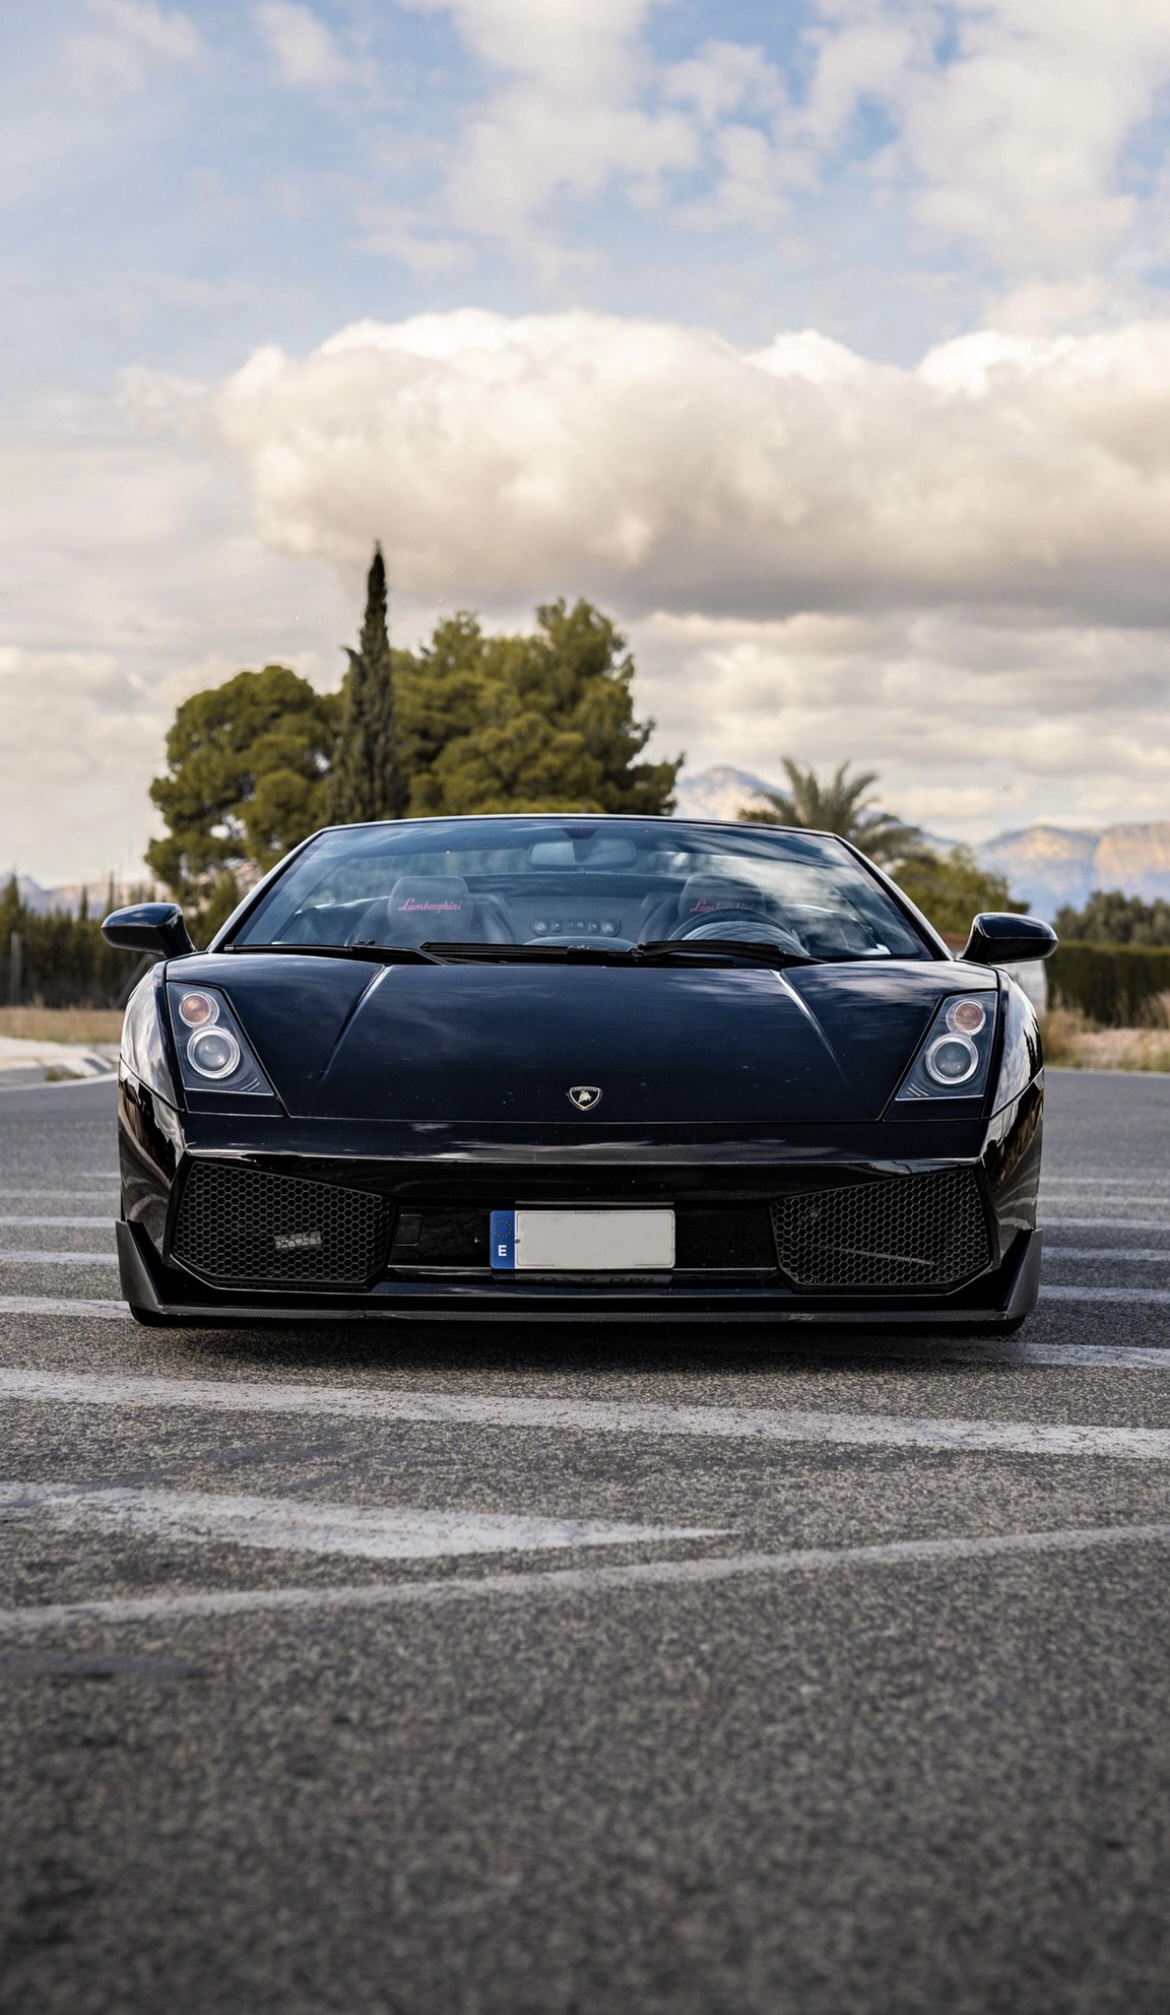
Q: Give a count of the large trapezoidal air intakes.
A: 2